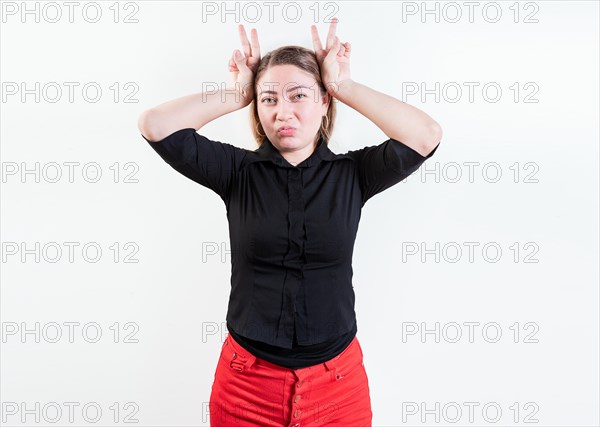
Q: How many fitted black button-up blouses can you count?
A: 1